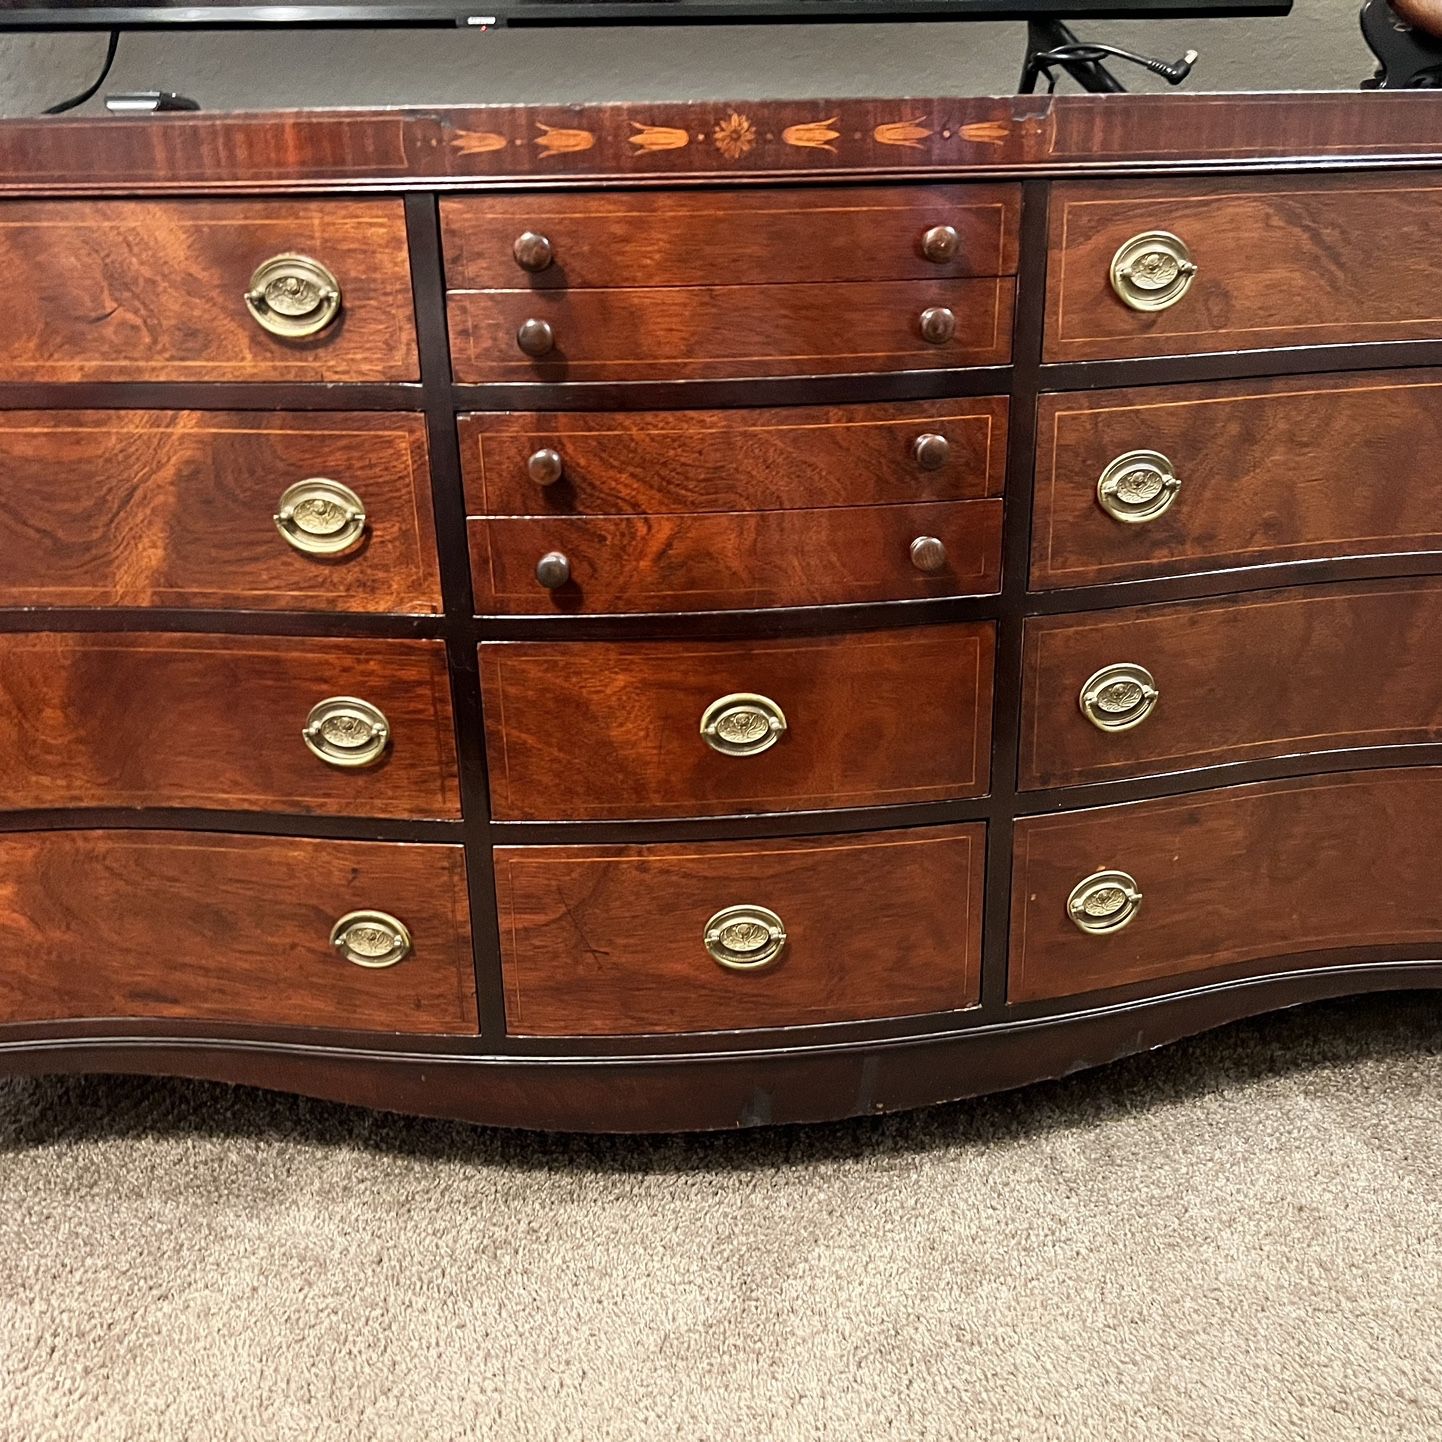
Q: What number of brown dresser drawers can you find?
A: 14